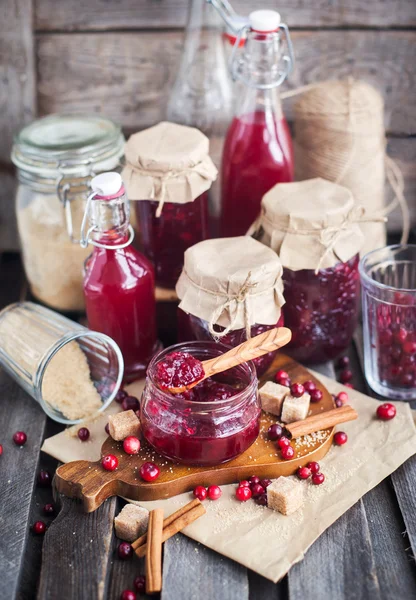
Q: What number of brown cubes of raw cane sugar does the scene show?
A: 5